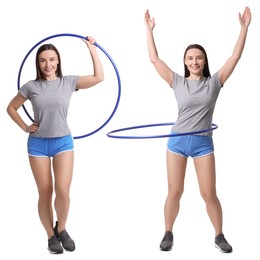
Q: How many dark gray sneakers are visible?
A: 4